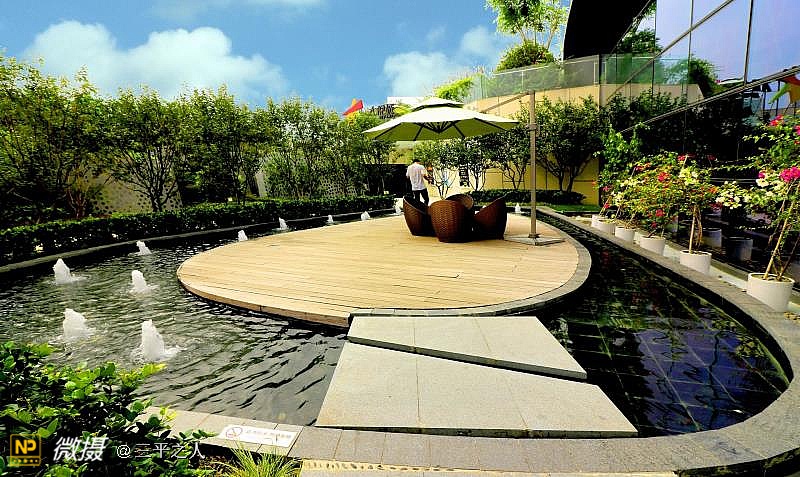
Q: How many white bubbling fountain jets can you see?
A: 11